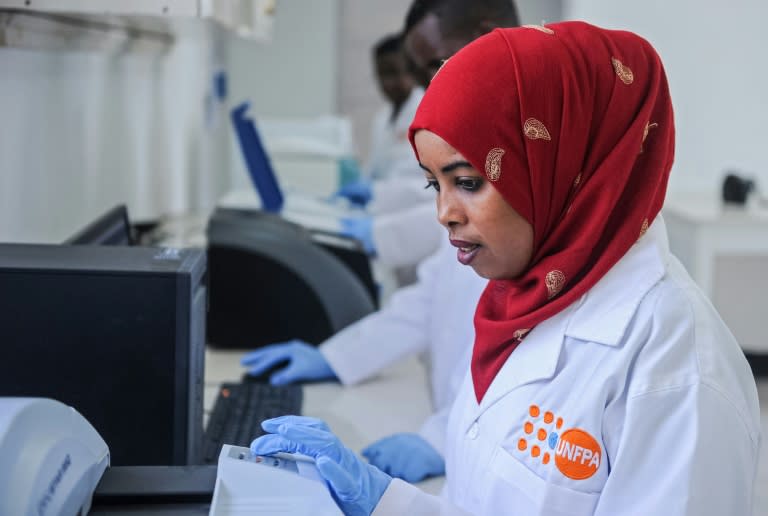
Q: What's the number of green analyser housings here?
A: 0